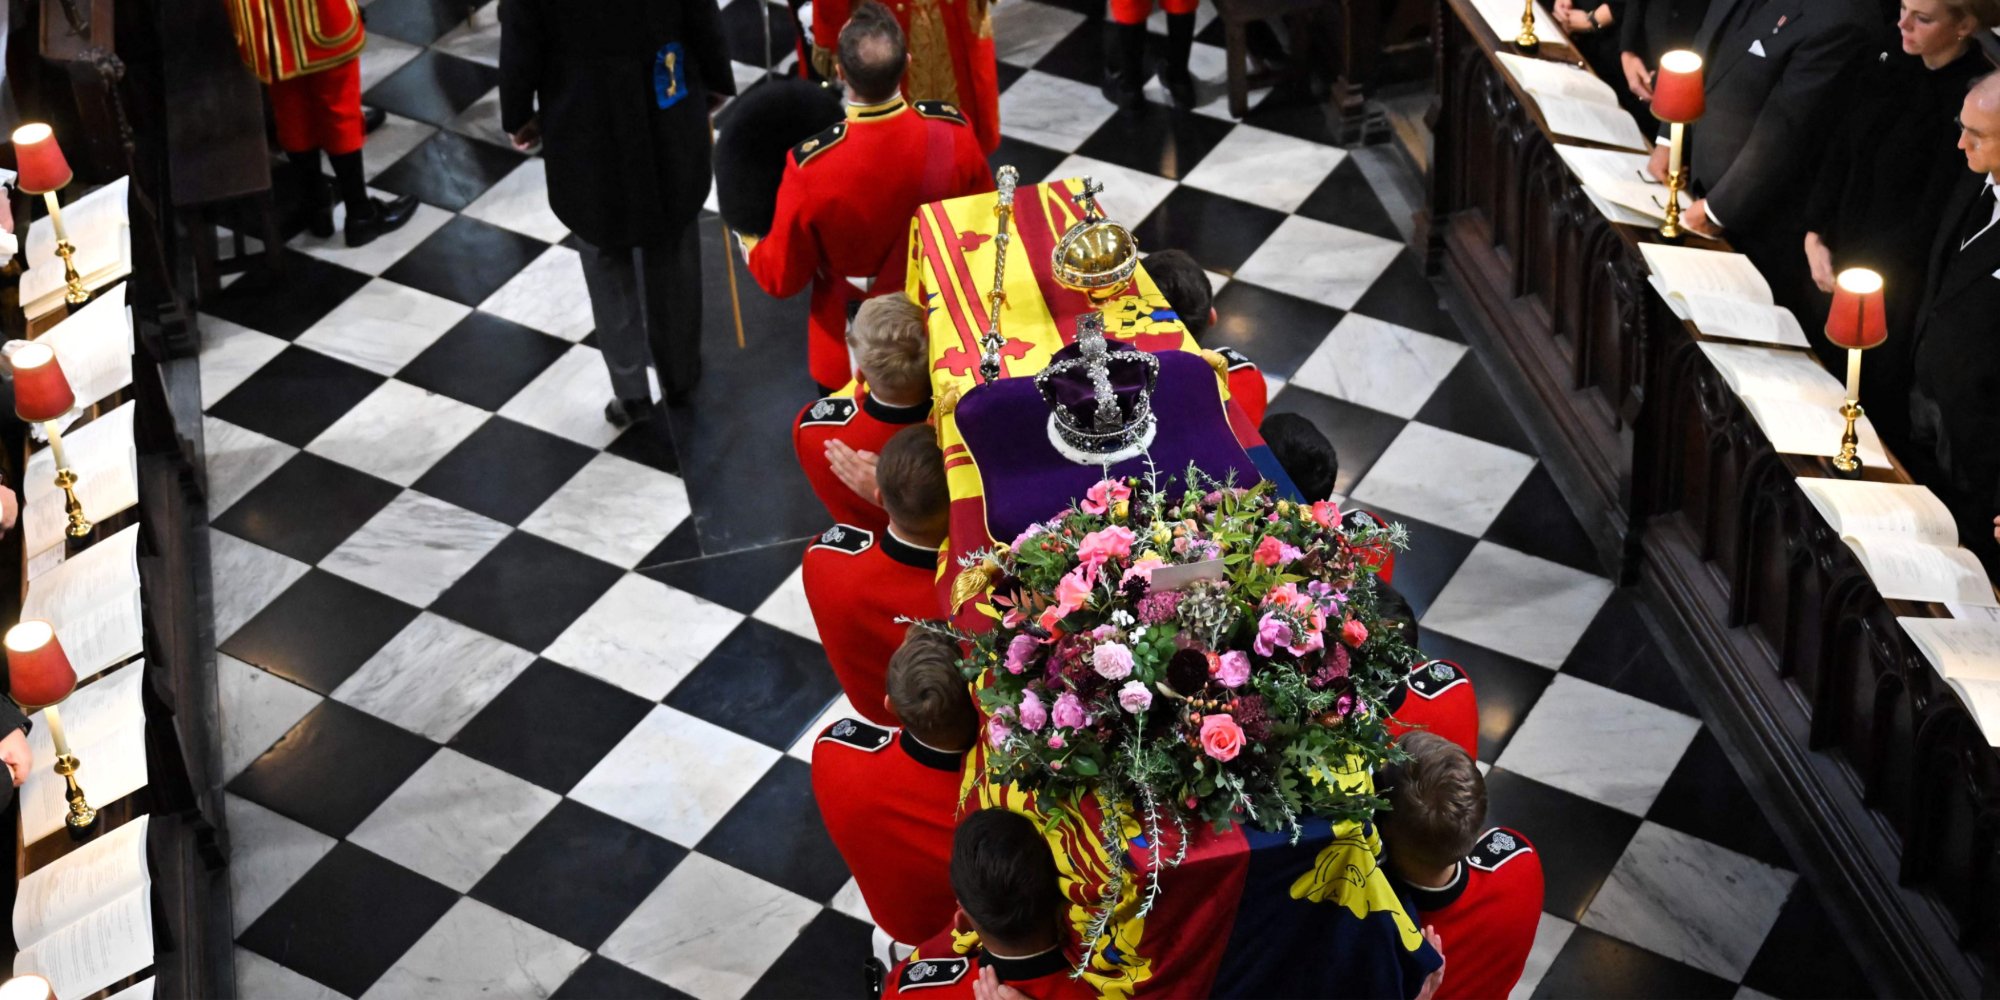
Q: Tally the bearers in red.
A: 8